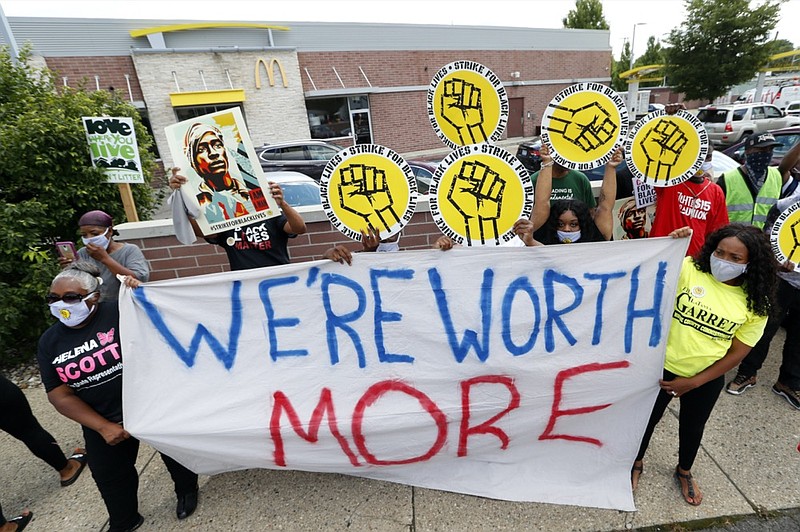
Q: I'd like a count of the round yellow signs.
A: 6